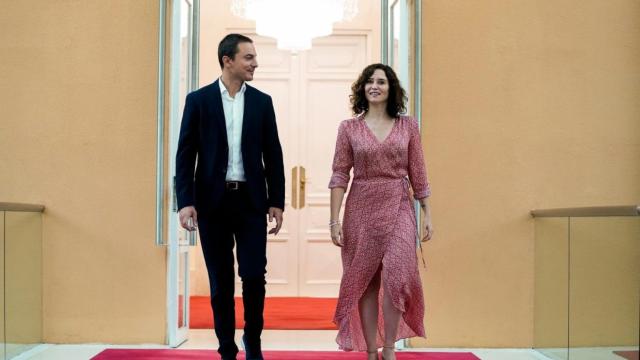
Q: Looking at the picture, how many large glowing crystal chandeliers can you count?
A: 1